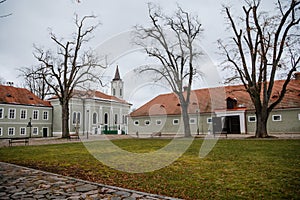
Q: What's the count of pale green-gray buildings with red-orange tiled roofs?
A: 3